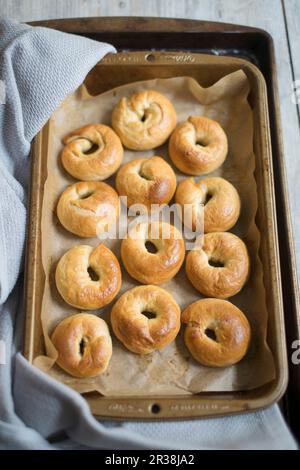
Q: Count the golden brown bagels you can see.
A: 12